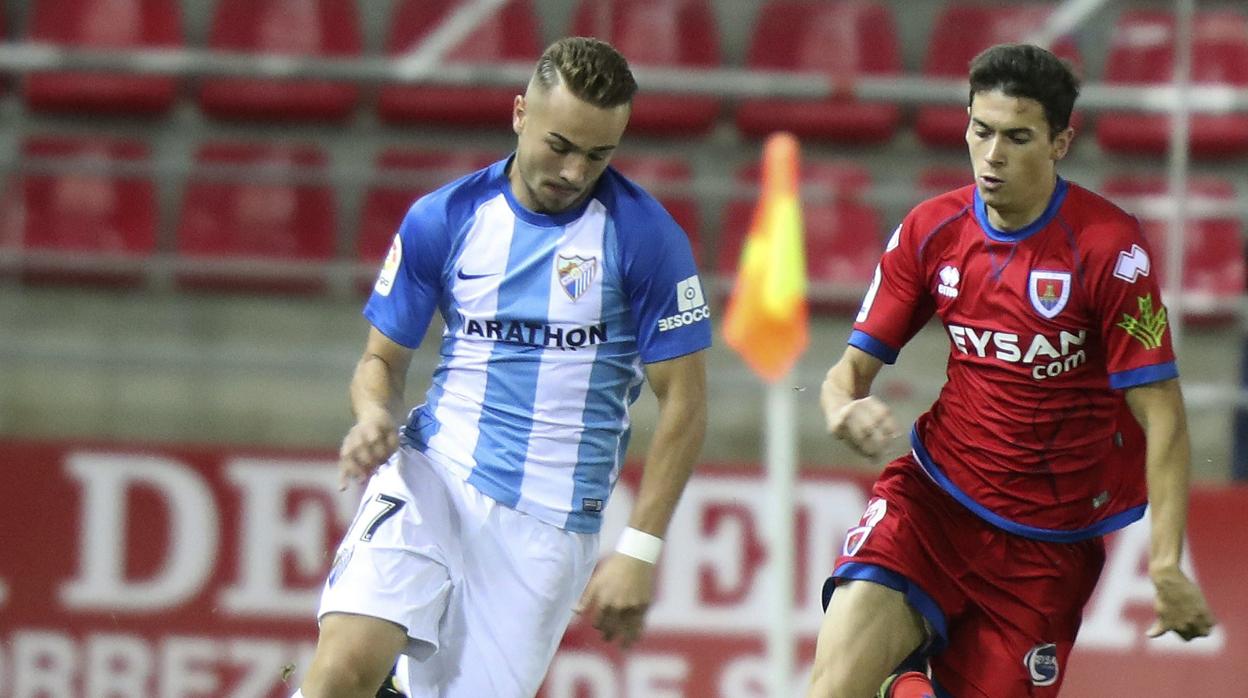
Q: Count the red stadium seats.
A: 14